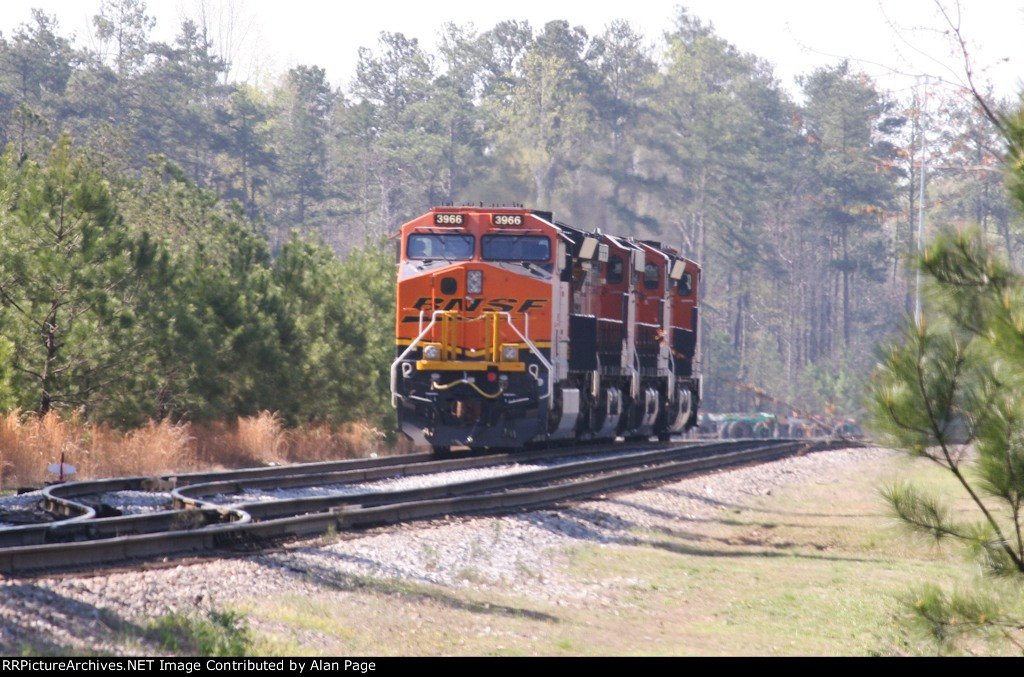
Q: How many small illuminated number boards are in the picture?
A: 2